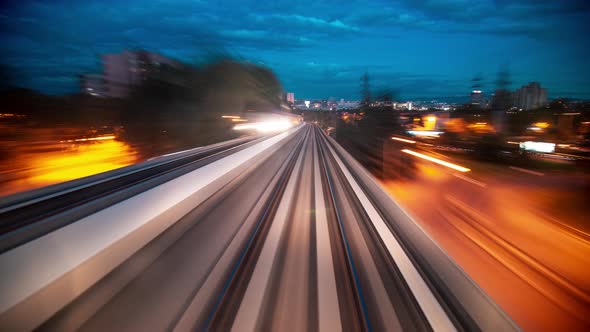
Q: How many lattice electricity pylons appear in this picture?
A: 3